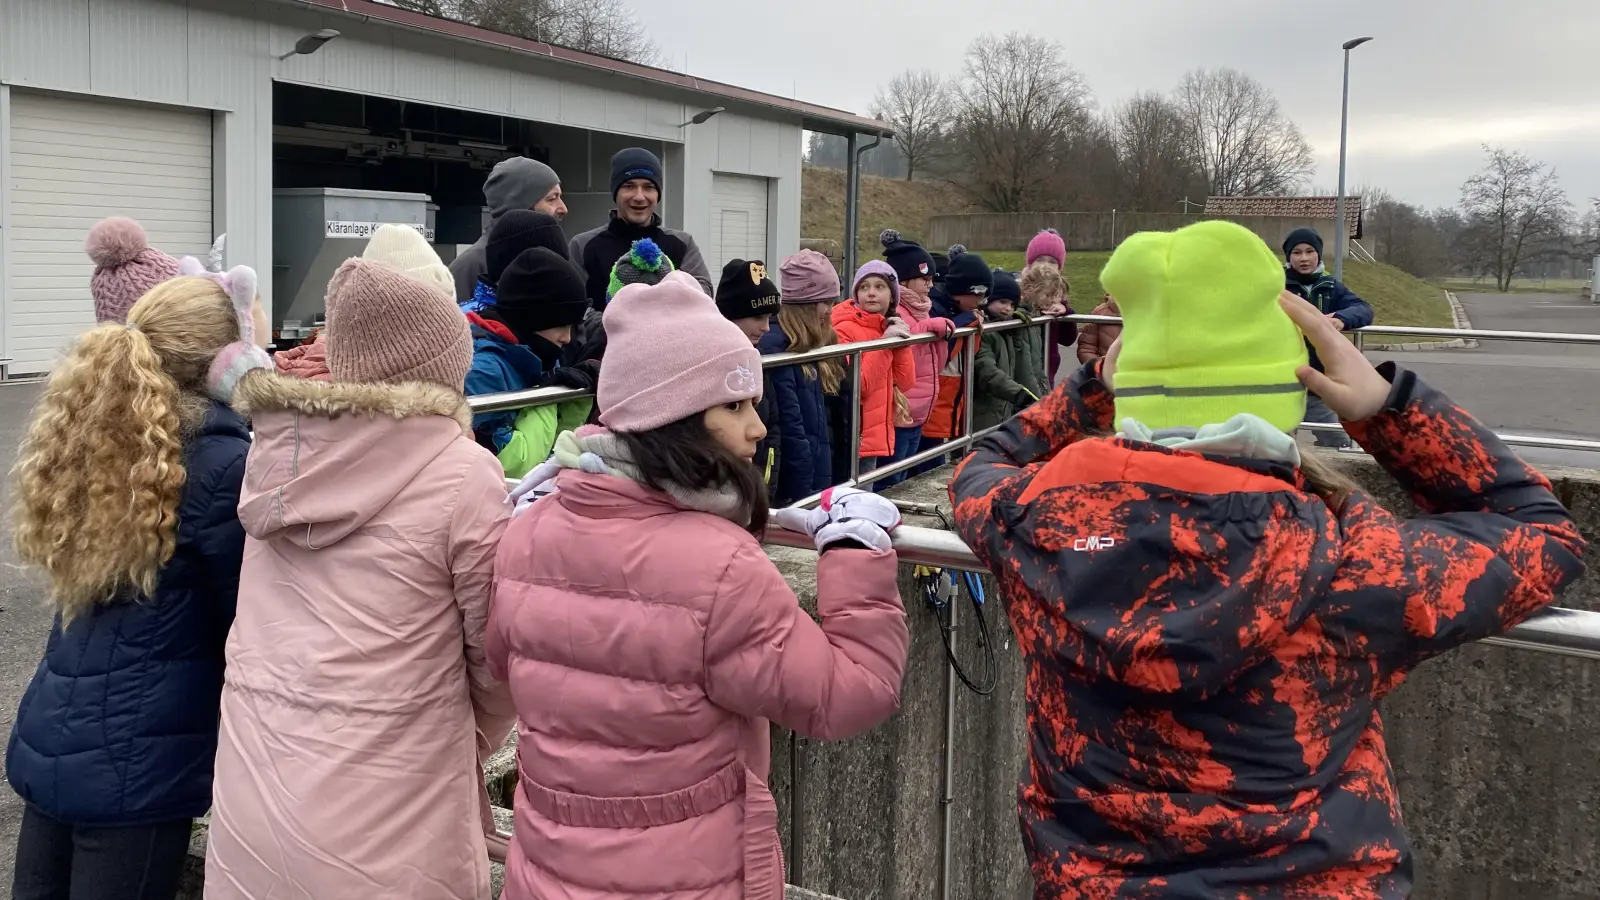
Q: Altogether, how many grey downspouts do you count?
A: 1